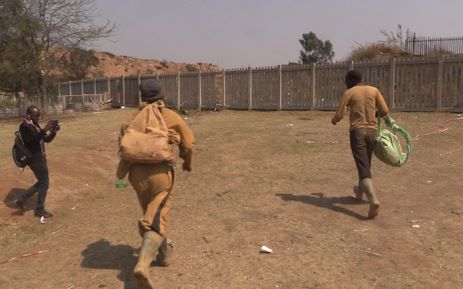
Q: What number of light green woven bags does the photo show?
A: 1